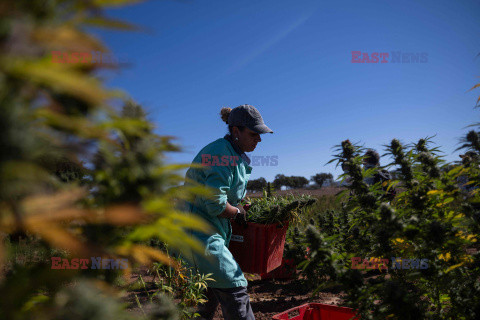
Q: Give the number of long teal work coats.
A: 1